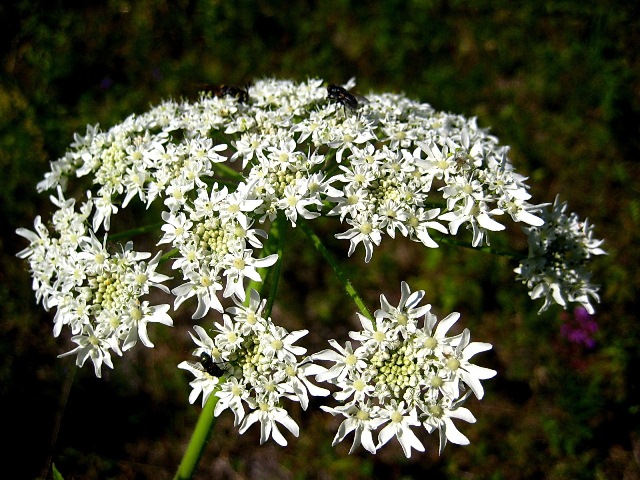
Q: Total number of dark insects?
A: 3